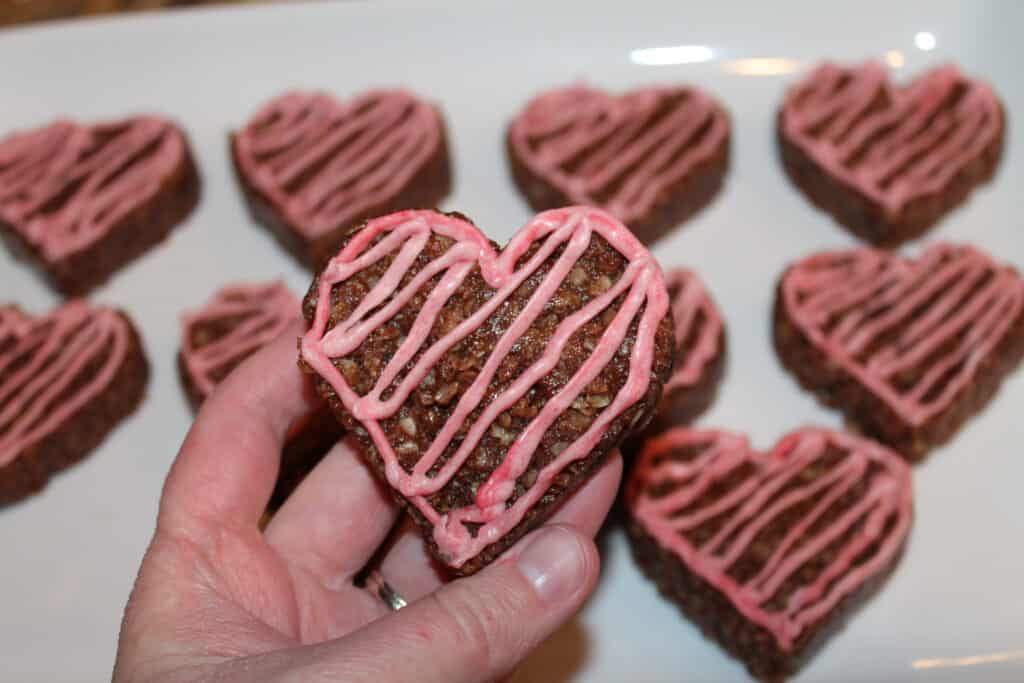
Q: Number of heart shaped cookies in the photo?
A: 10